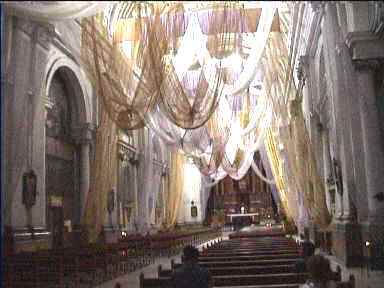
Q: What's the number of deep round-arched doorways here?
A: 1